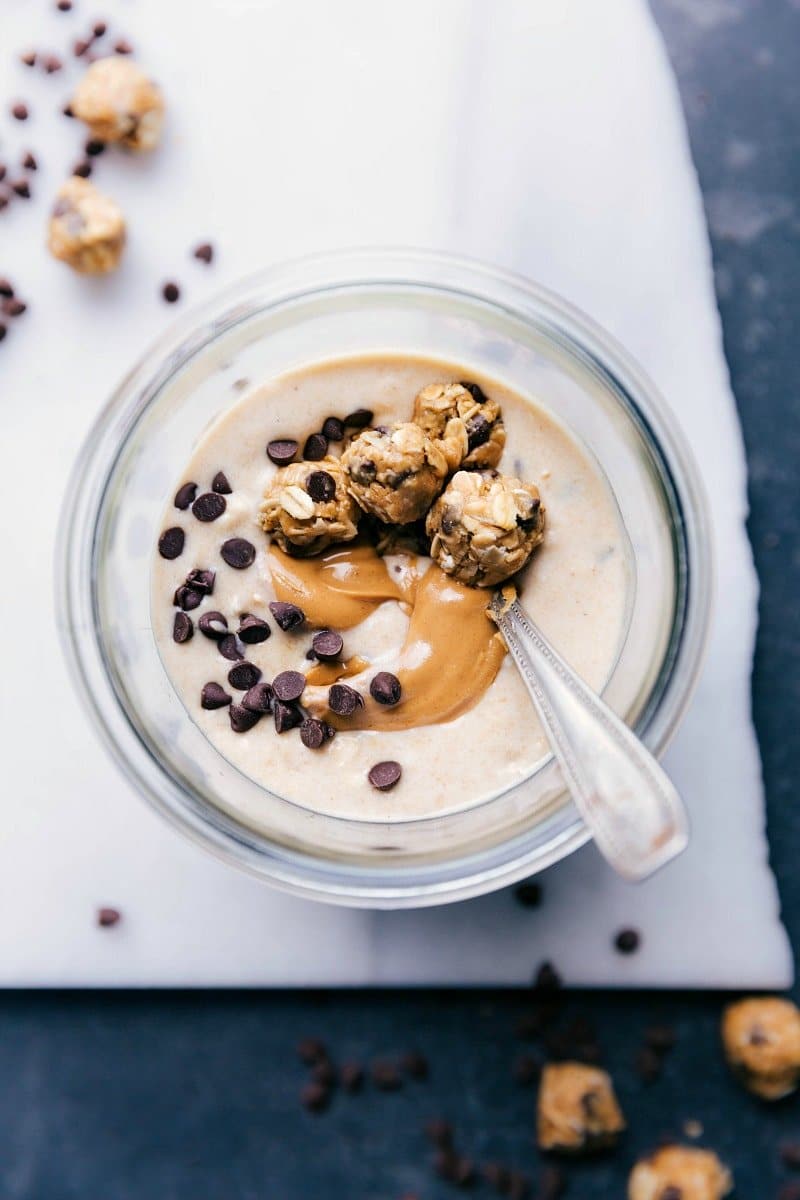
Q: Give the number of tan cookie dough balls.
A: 9